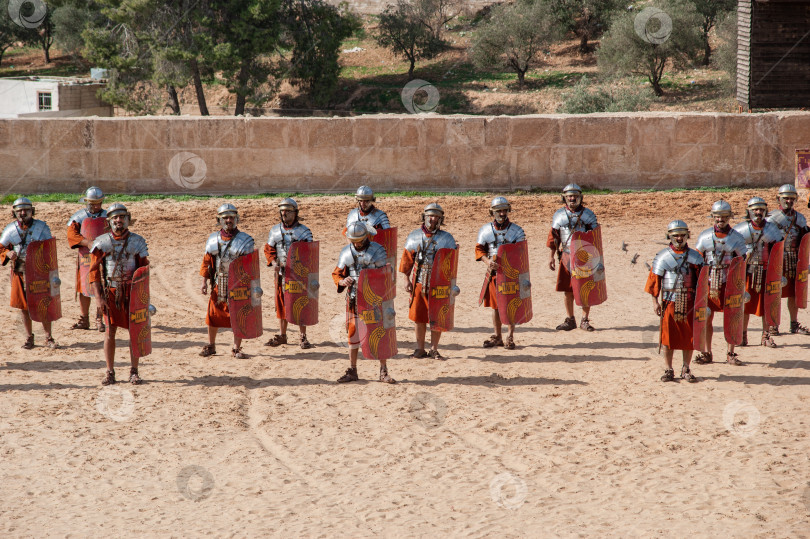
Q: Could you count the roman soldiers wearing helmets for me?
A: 14